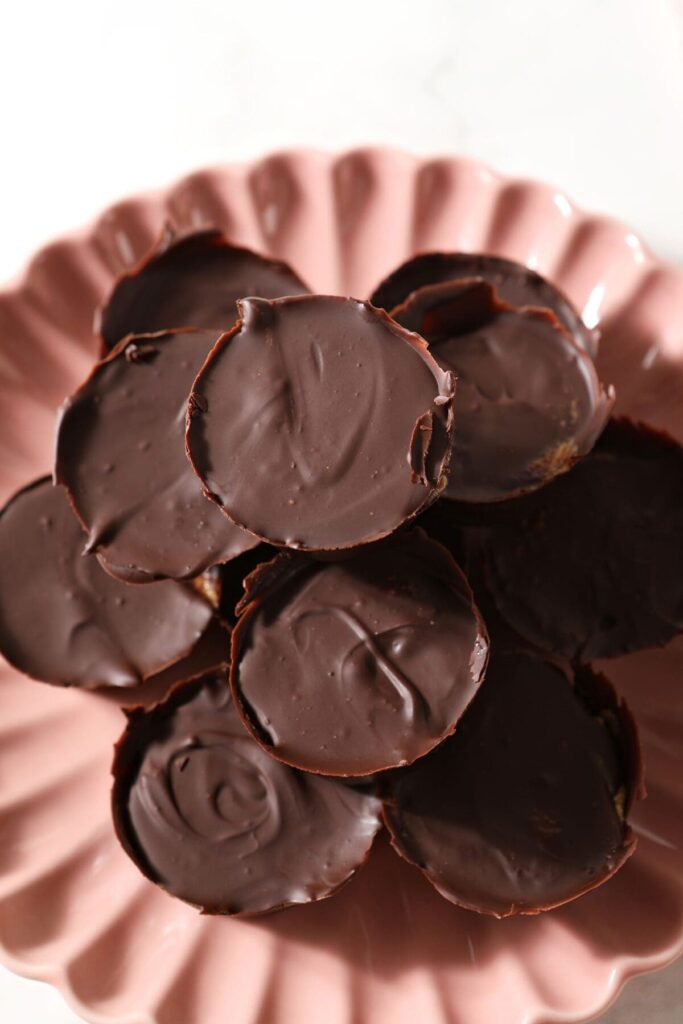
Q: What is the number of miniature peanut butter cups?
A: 10